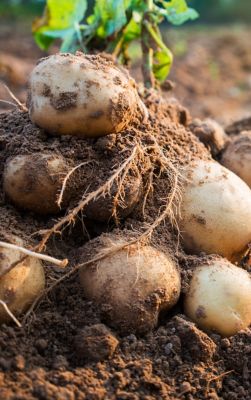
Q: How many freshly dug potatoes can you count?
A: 8